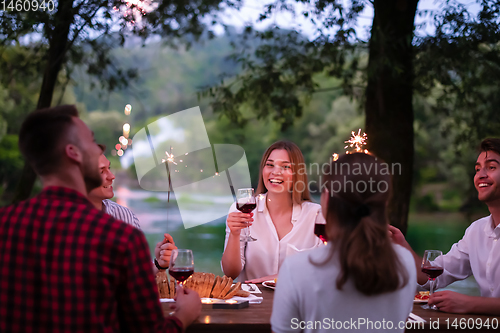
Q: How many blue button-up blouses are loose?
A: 0